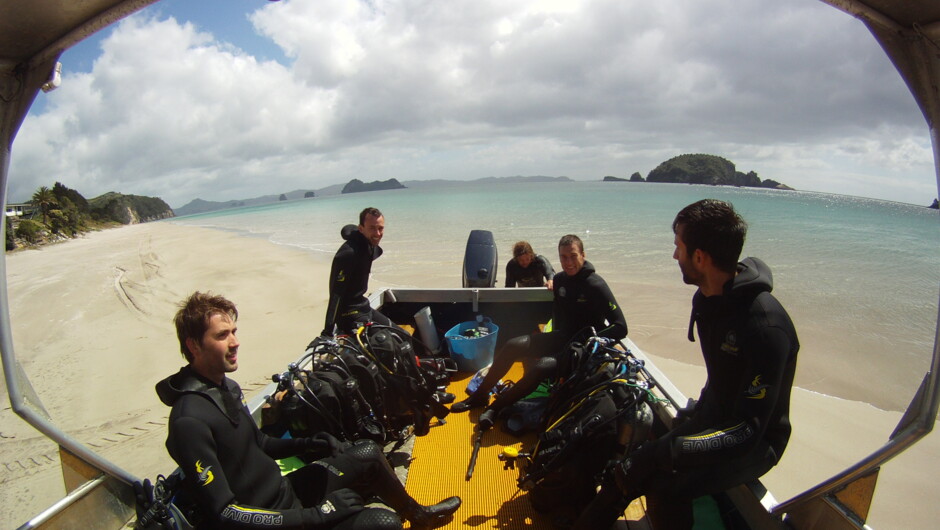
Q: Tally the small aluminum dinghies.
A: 1